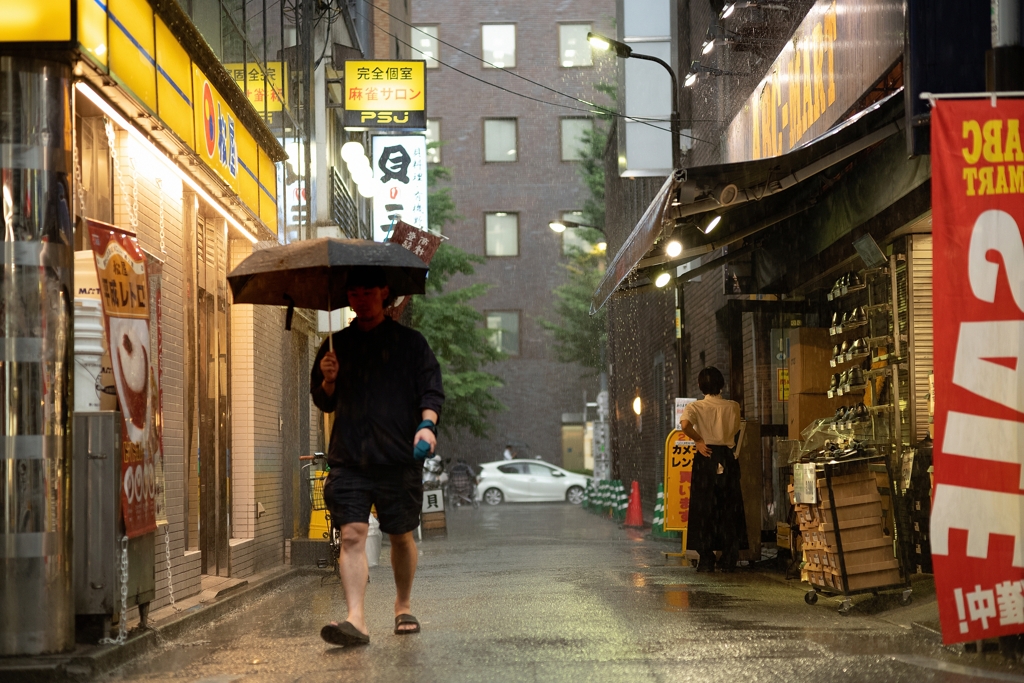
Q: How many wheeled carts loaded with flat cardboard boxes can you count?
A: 1